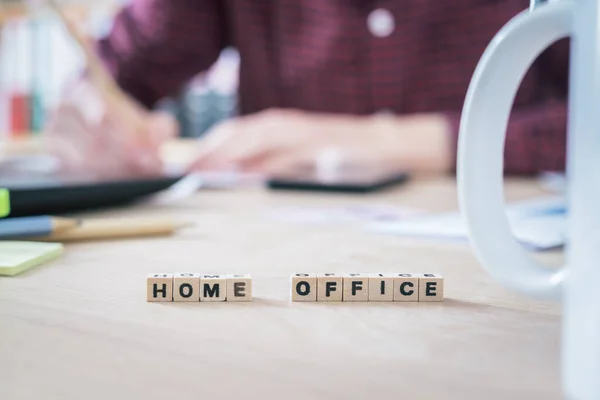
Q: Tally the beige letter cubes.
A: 10